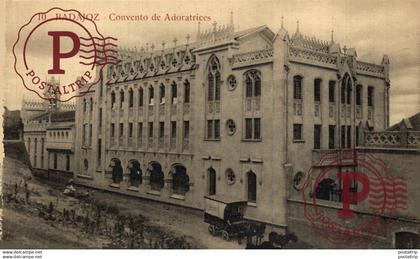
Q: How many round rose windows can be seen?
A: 4